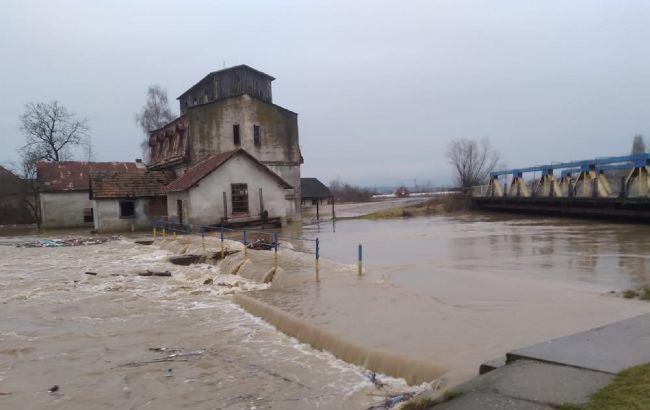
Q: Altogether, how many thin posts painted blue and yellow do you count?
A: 10